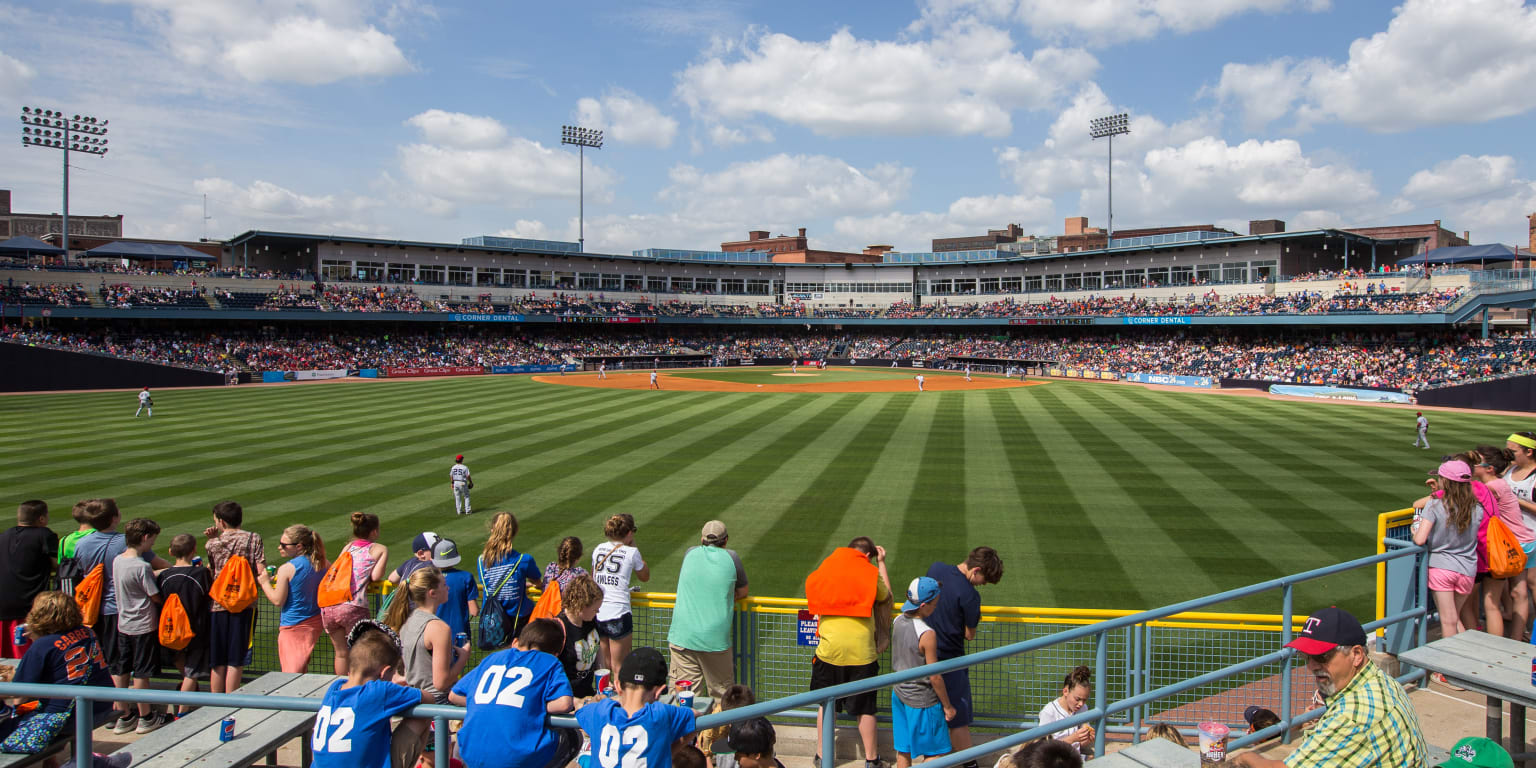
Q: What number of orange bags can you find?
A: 6